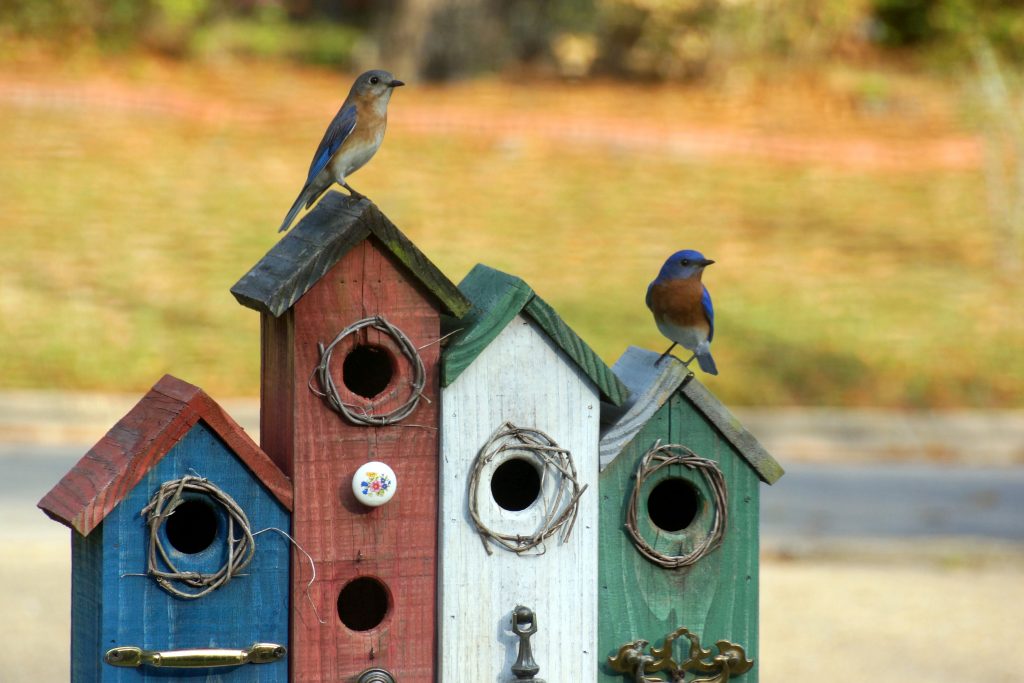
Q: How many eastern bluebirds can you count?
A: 2